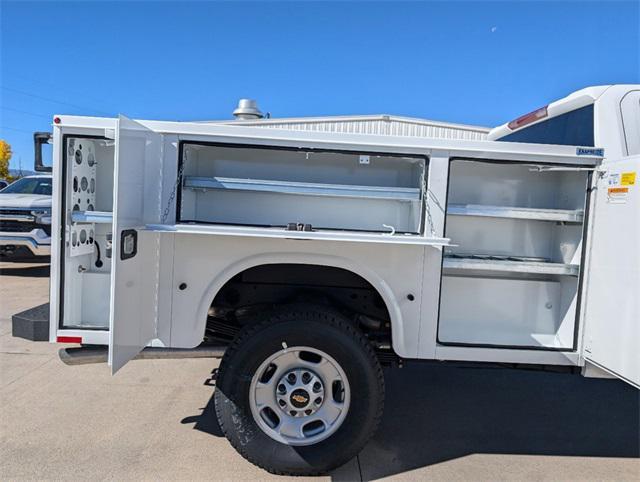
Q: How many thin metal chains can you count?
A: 2